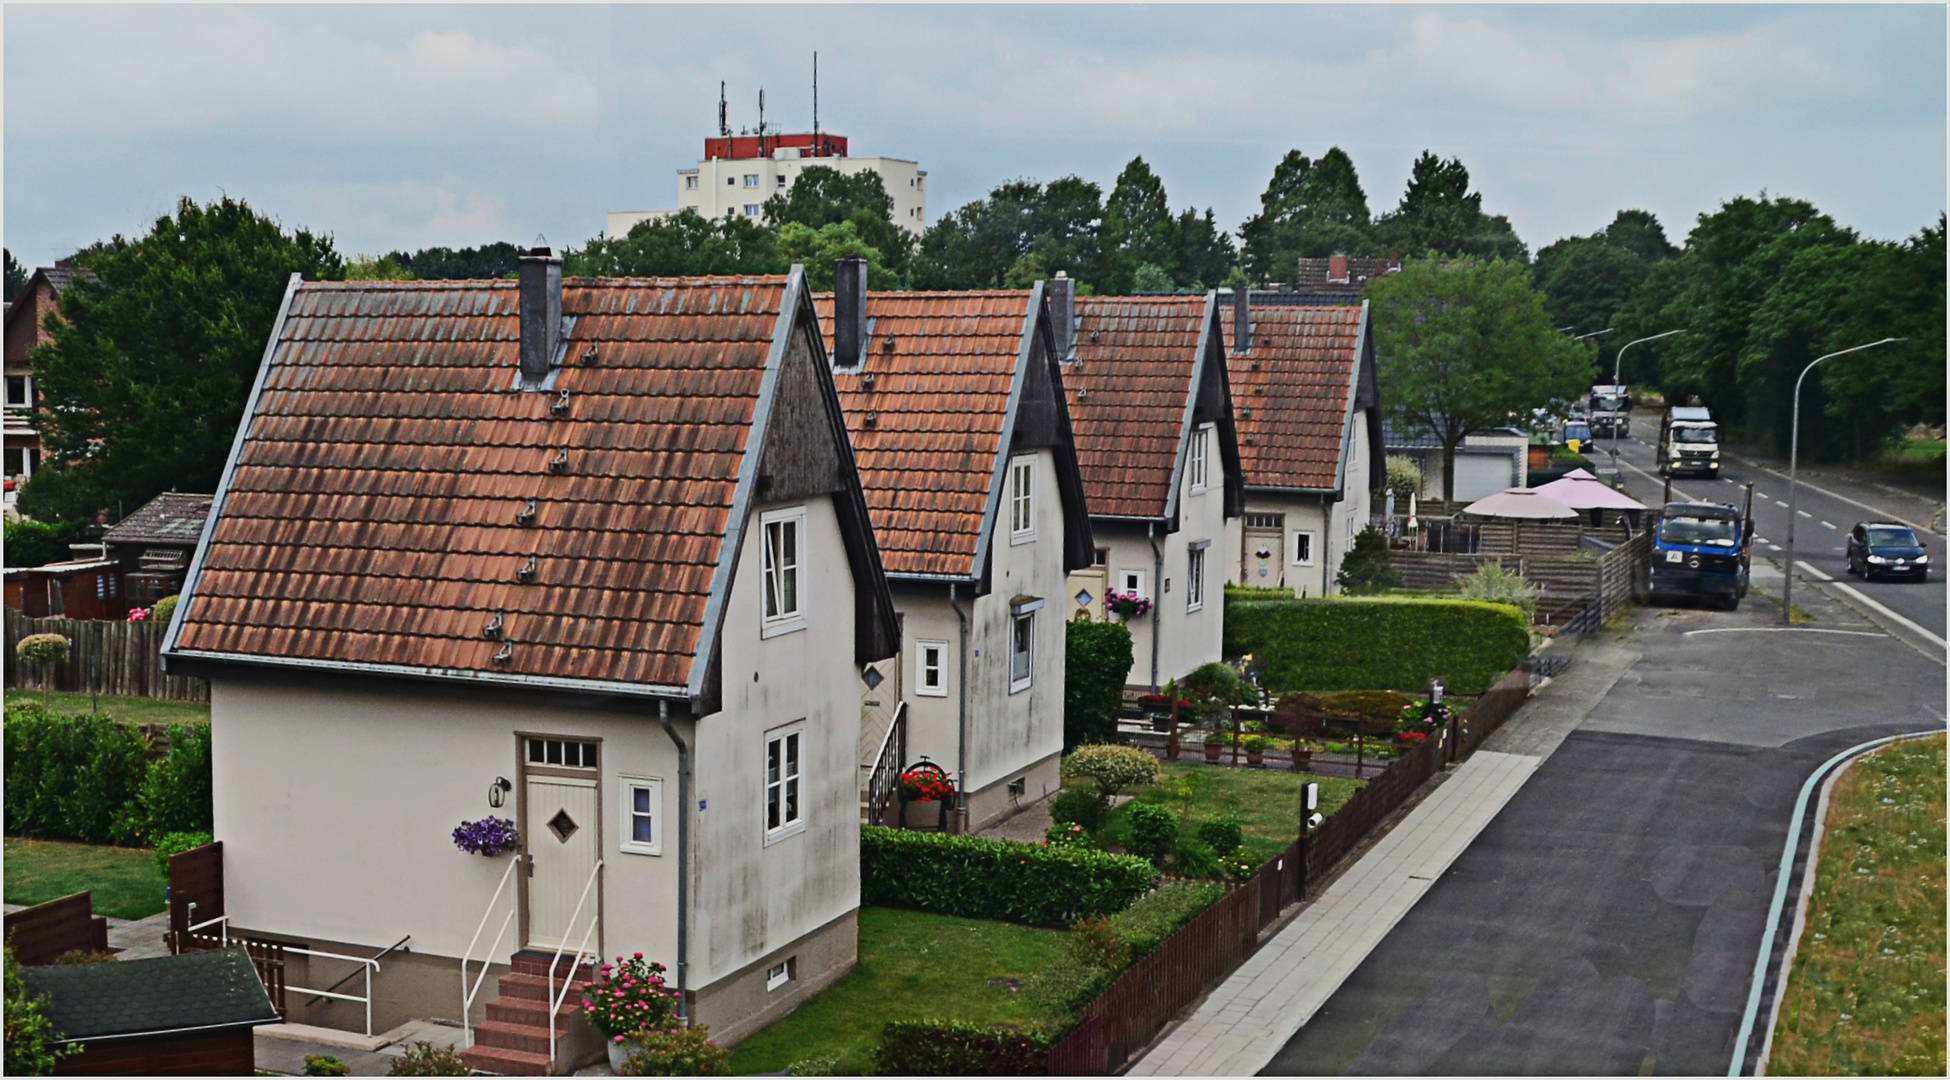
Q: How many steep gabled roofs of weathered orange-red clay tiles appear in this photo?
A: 4